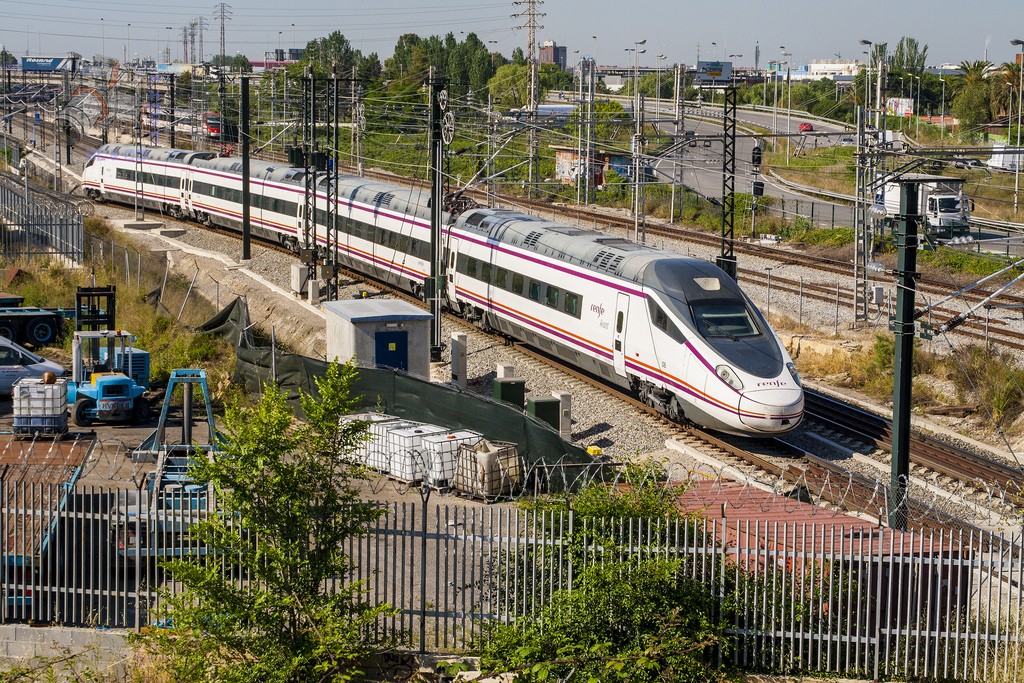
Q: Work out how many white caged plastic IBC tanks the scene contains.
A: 6